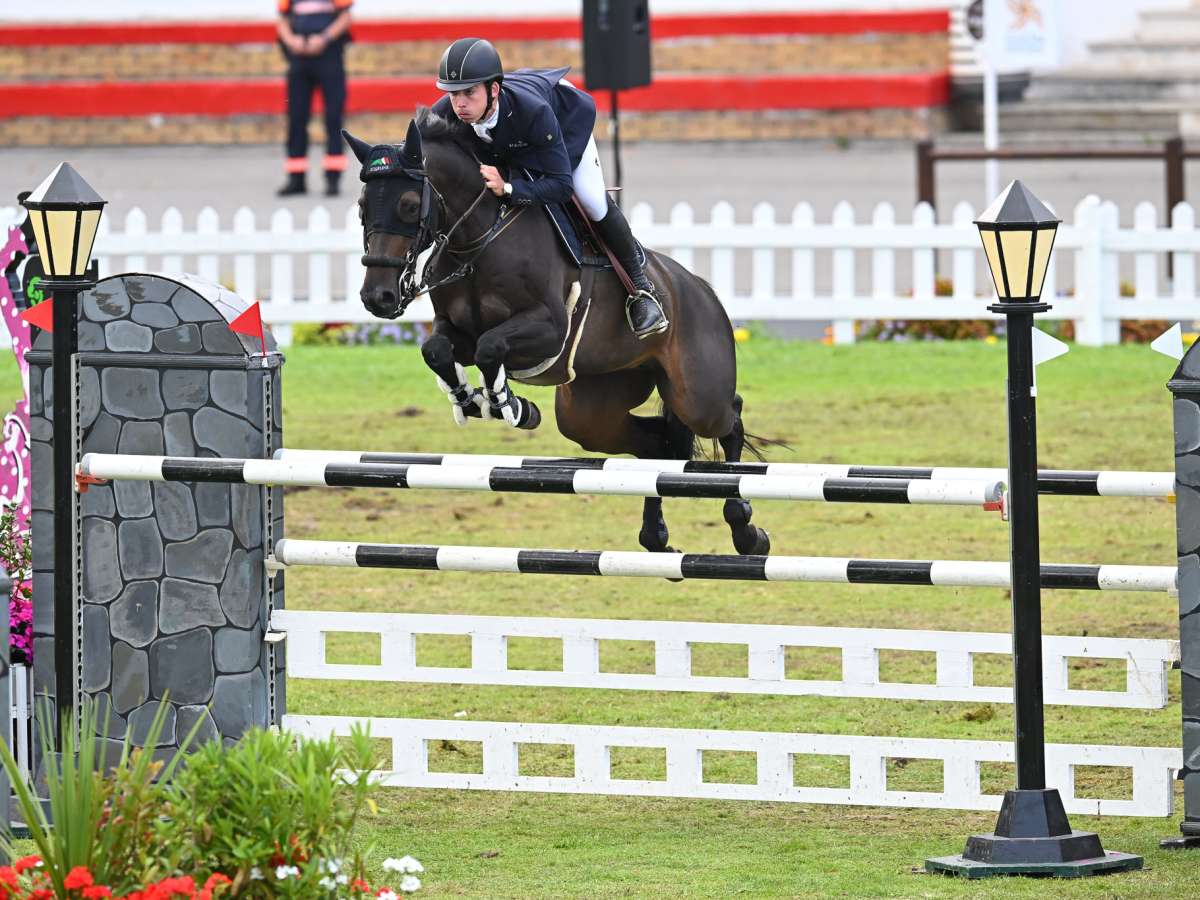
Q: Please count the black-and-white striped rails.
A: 3